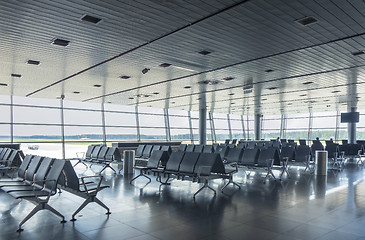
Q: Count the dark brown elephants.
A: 0